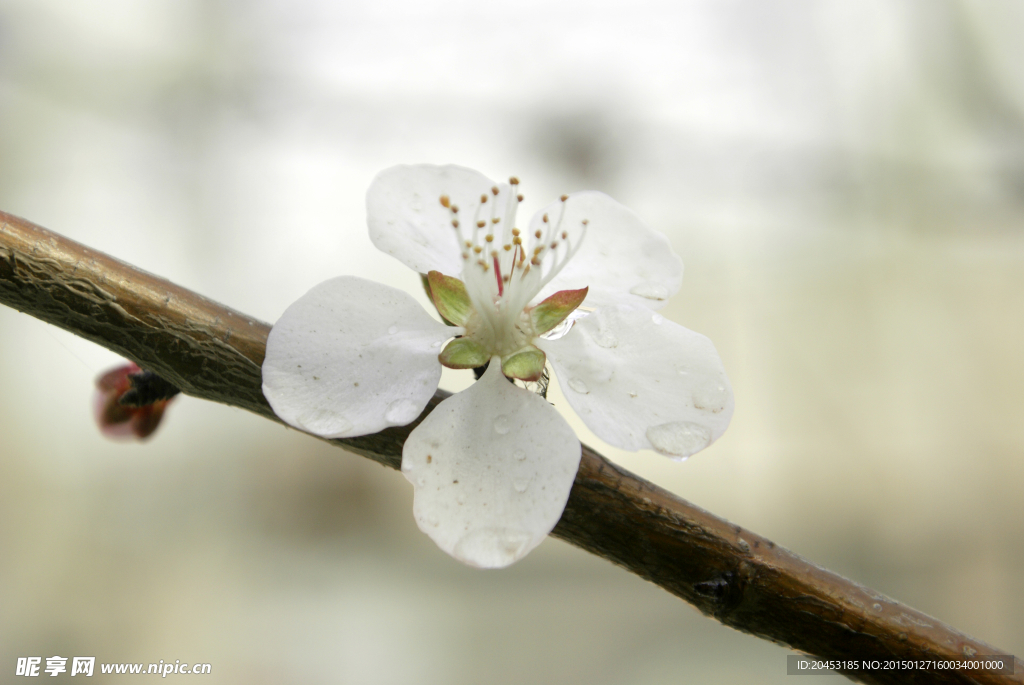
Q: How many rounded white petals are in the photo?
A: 5